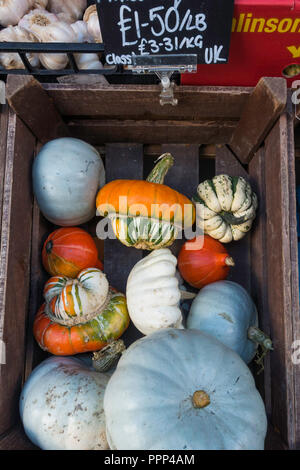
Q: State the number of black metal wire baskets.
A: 1